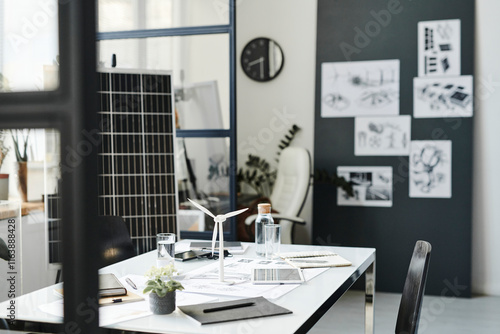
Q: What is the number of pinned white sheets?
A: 6